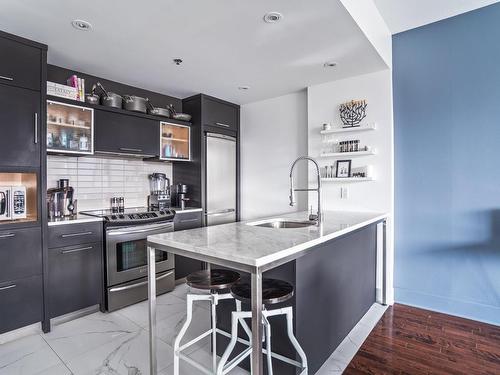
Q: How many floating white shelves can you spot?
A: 3